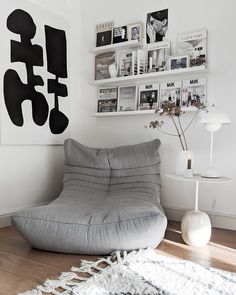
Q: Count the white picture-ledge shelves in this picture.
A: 3